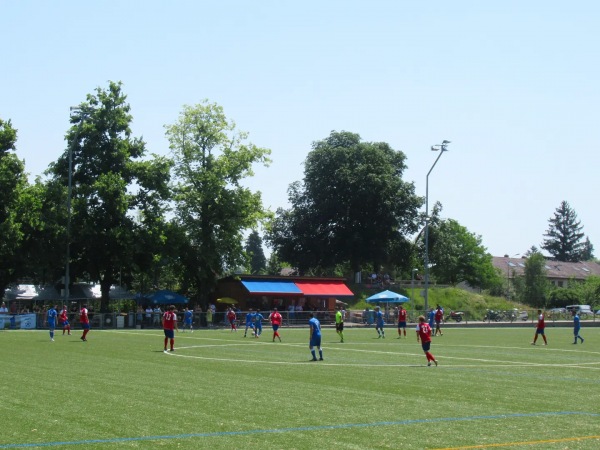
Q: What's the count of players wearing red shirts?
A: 9